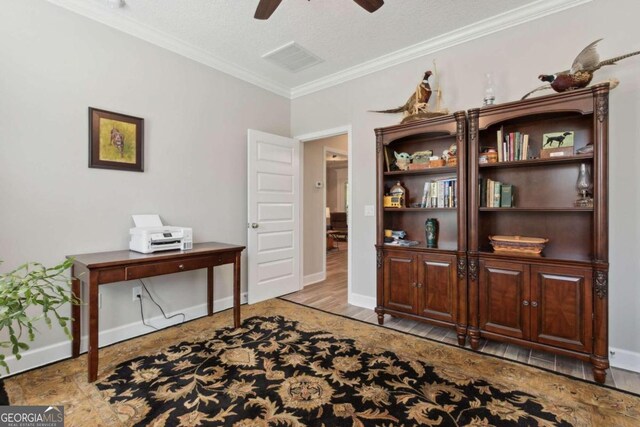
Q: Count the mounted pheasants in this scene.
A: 2